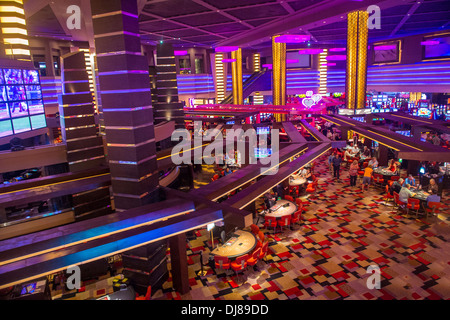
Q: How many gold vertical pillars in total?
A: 3